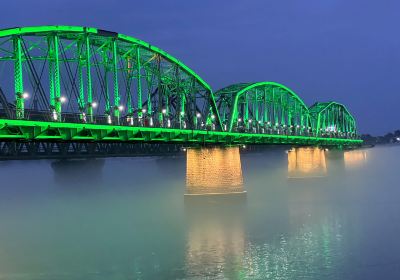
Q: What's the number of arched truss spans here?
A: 3